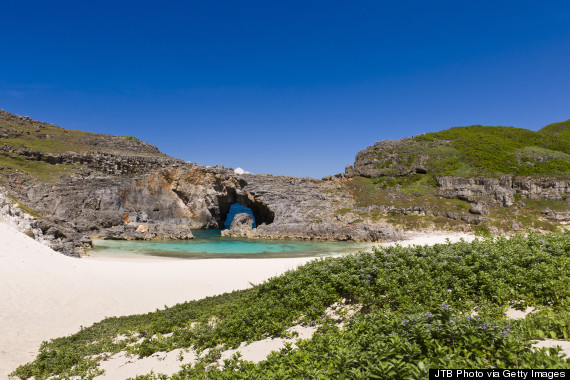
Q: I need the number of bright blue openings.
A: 1